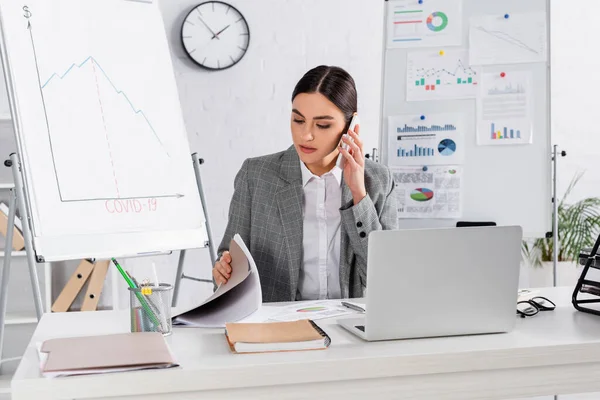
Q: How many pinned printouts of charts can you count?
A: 6